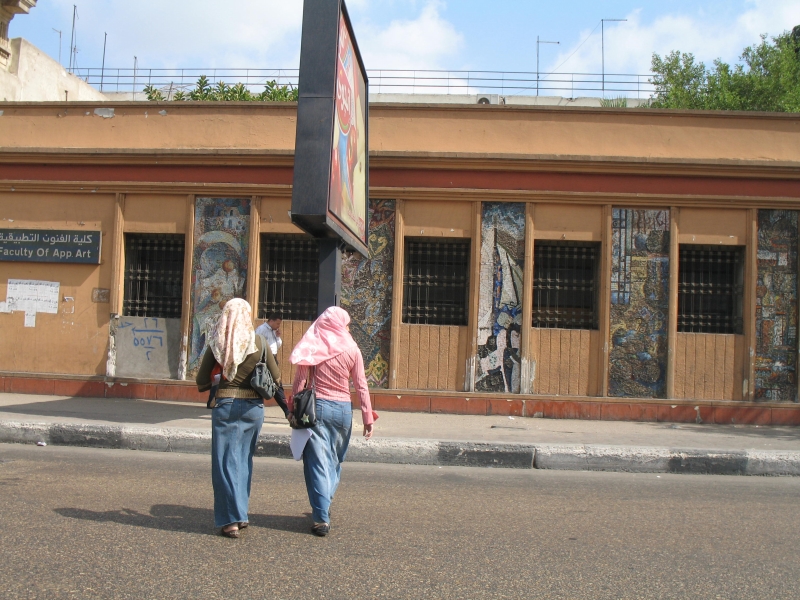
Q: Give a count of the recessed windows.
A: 5